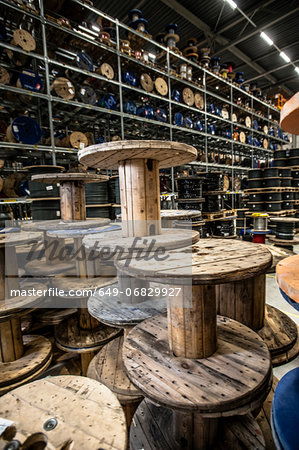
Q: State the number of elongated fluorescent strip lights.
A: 4